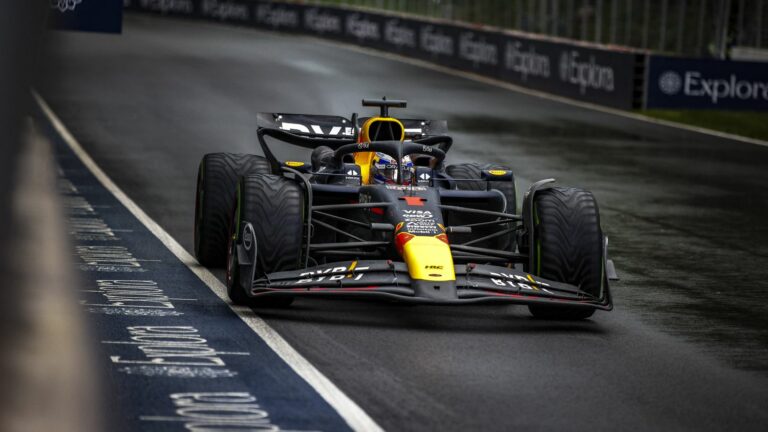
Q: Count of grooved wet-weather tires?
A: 4